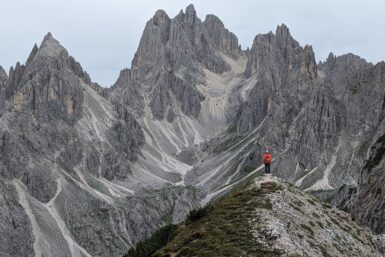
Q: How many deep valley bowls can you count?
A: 1